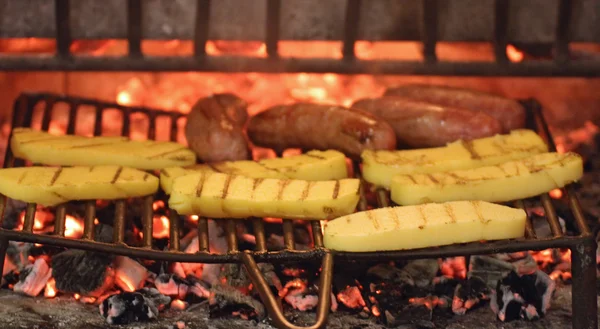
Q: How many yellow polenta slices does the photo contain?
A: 7